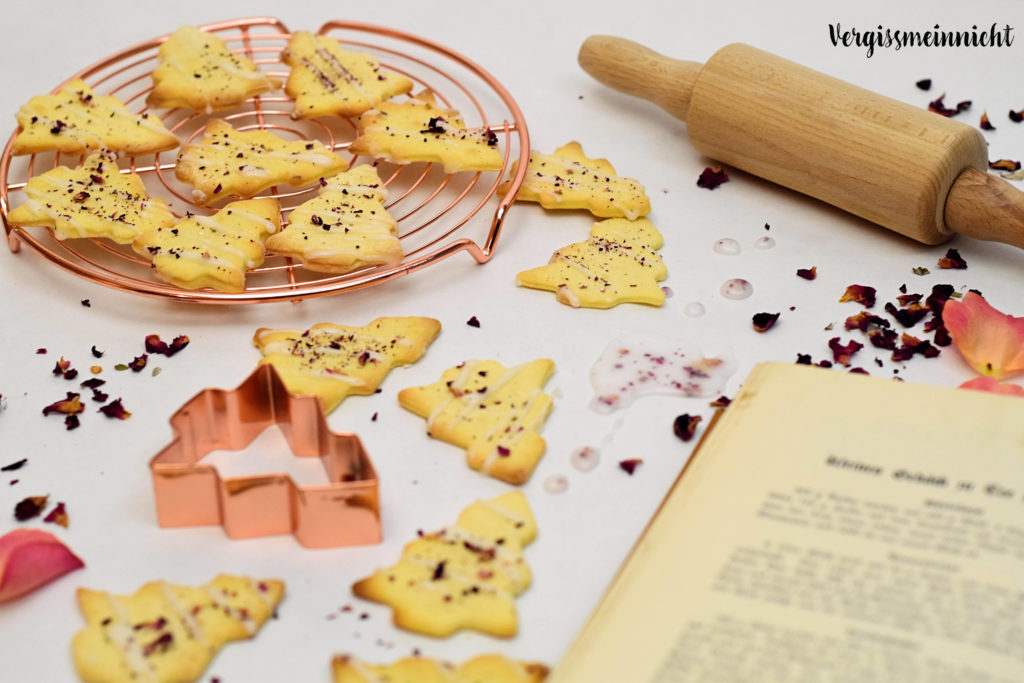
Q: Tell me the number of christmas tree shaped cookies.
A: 15